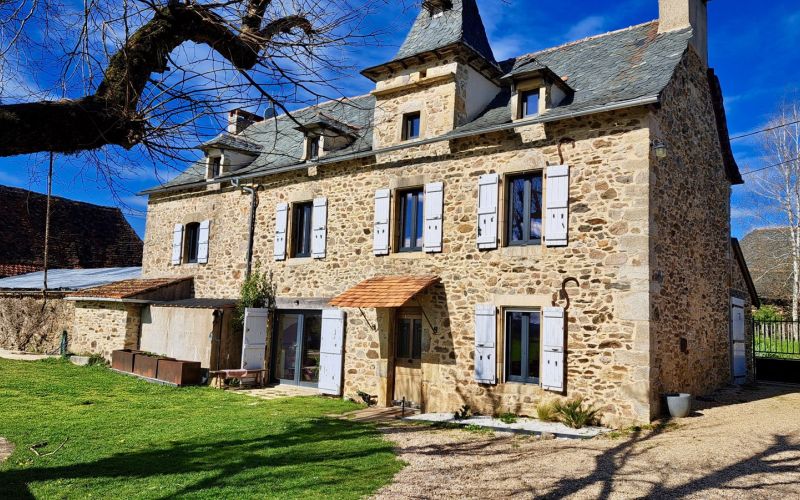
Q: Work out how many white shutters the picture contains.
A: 12